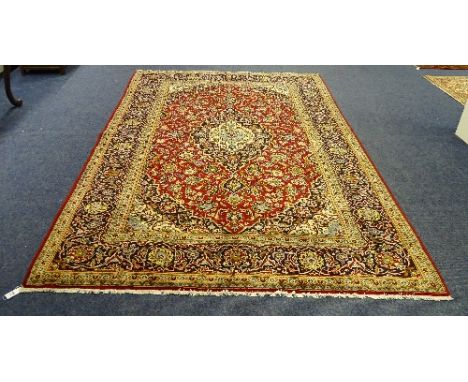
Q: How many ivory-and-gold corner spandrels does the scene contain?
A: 4